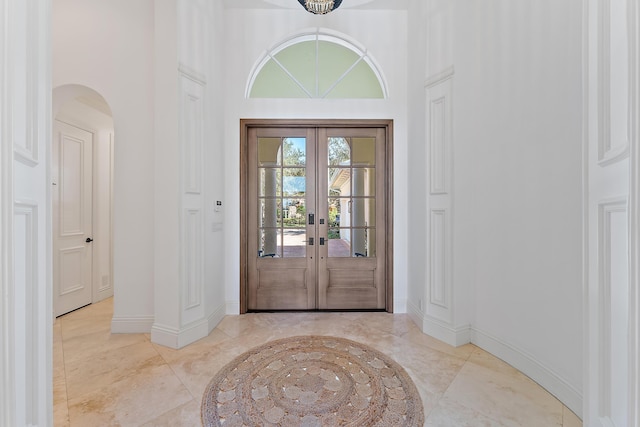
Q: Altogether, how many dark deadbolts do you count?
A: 2